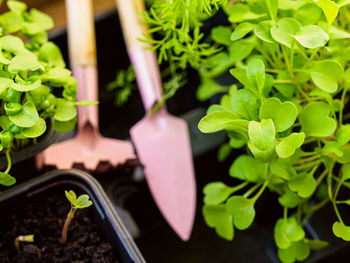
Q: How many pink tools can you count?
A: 2